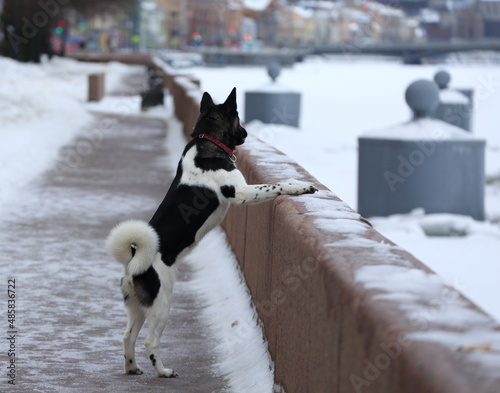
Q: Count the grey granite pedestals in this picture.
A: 3